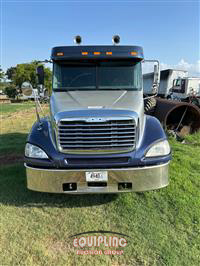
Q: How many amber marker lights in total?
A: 5